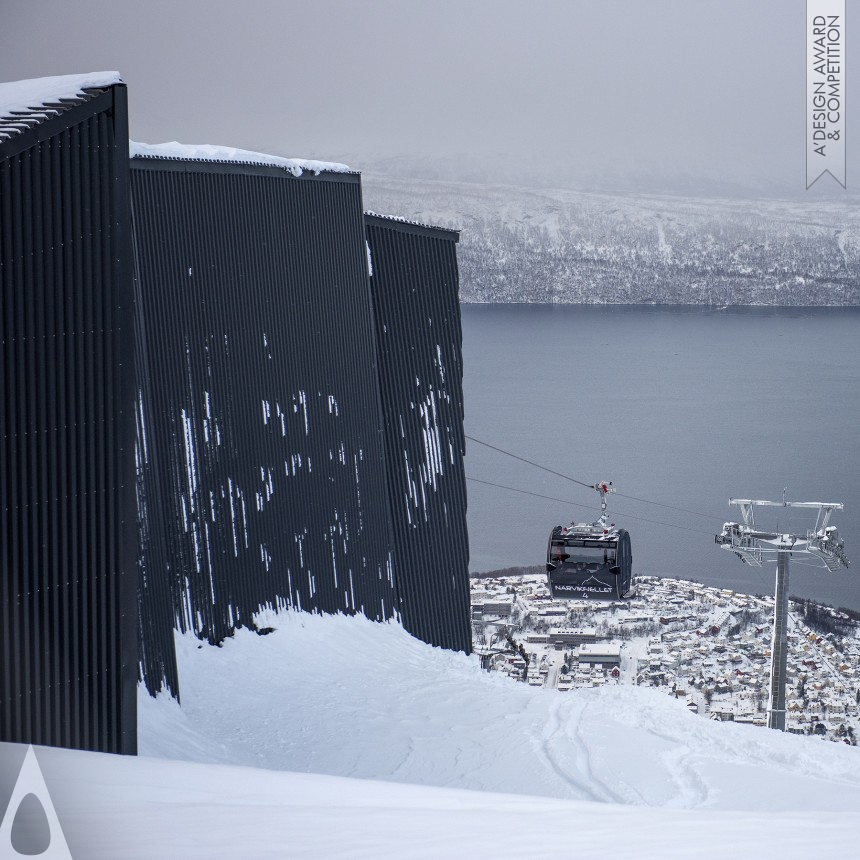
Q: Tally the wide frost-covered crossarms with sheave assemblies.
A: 1